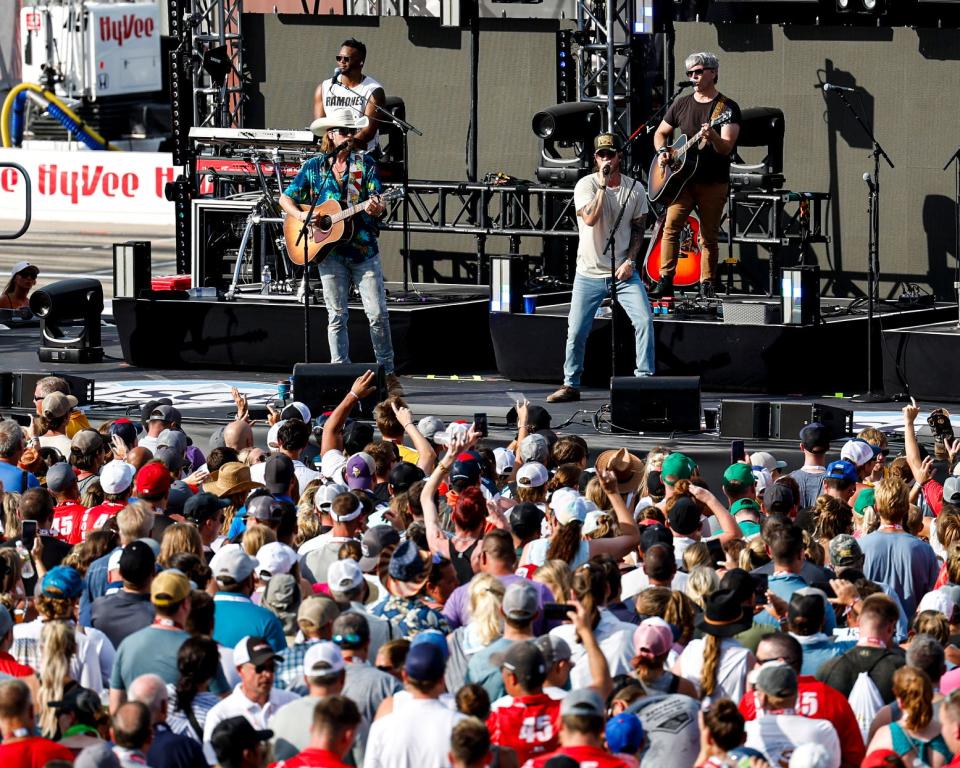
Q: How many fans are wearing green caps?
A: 4